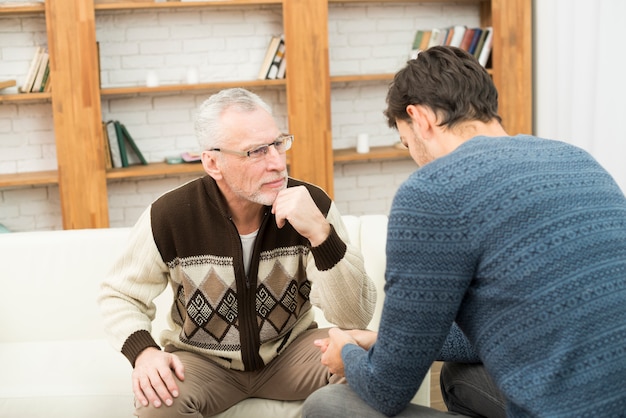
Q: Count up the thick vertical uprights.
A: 3